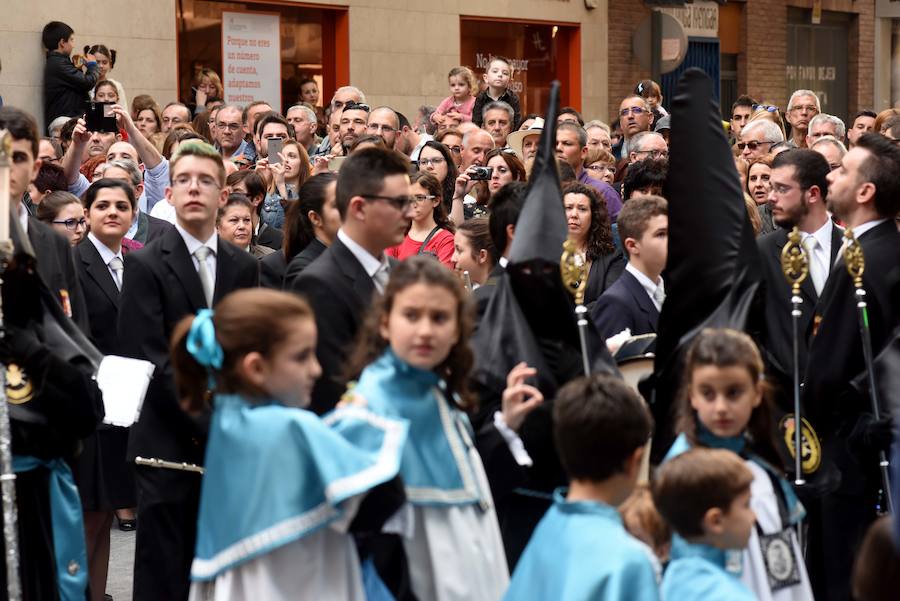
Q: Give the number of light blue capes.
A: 5